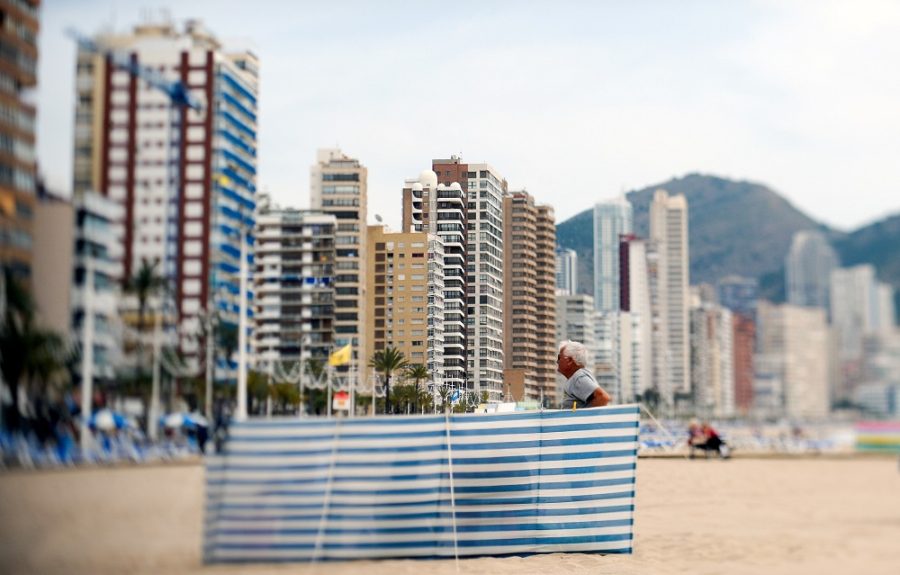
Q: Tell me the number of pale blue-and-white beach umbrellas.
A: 2